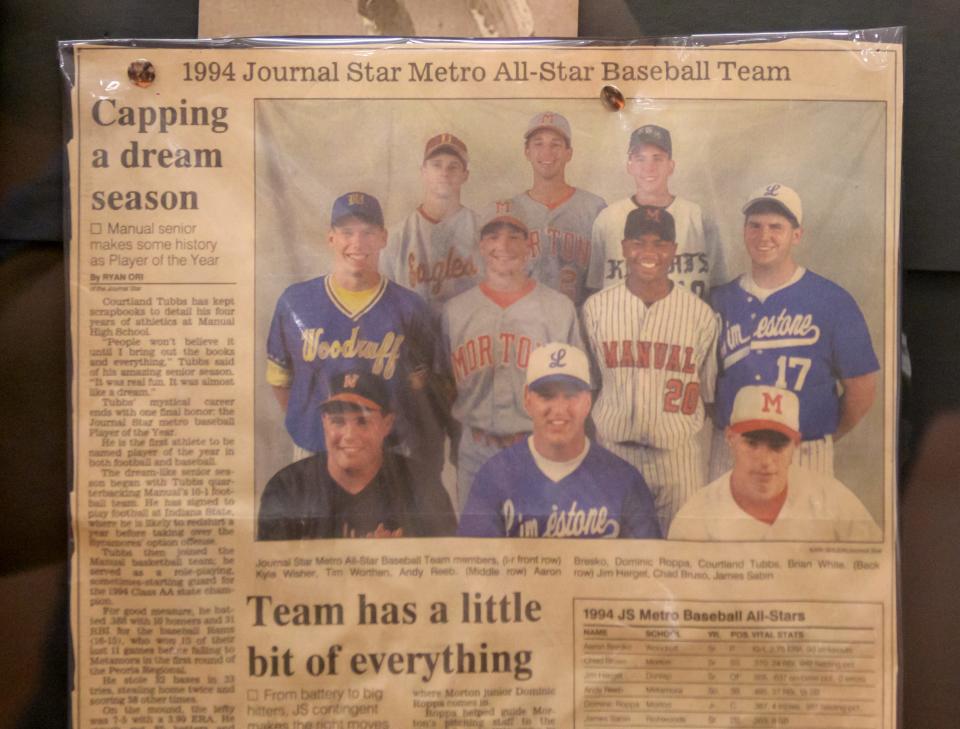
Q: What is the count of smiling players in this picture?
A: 8